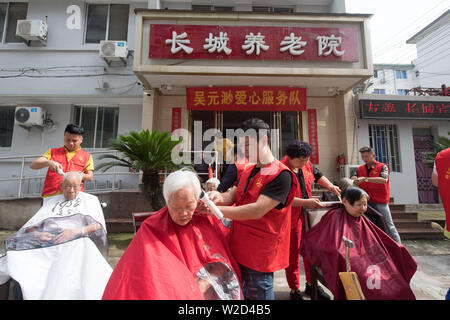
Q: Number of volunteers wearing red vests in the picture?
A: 6